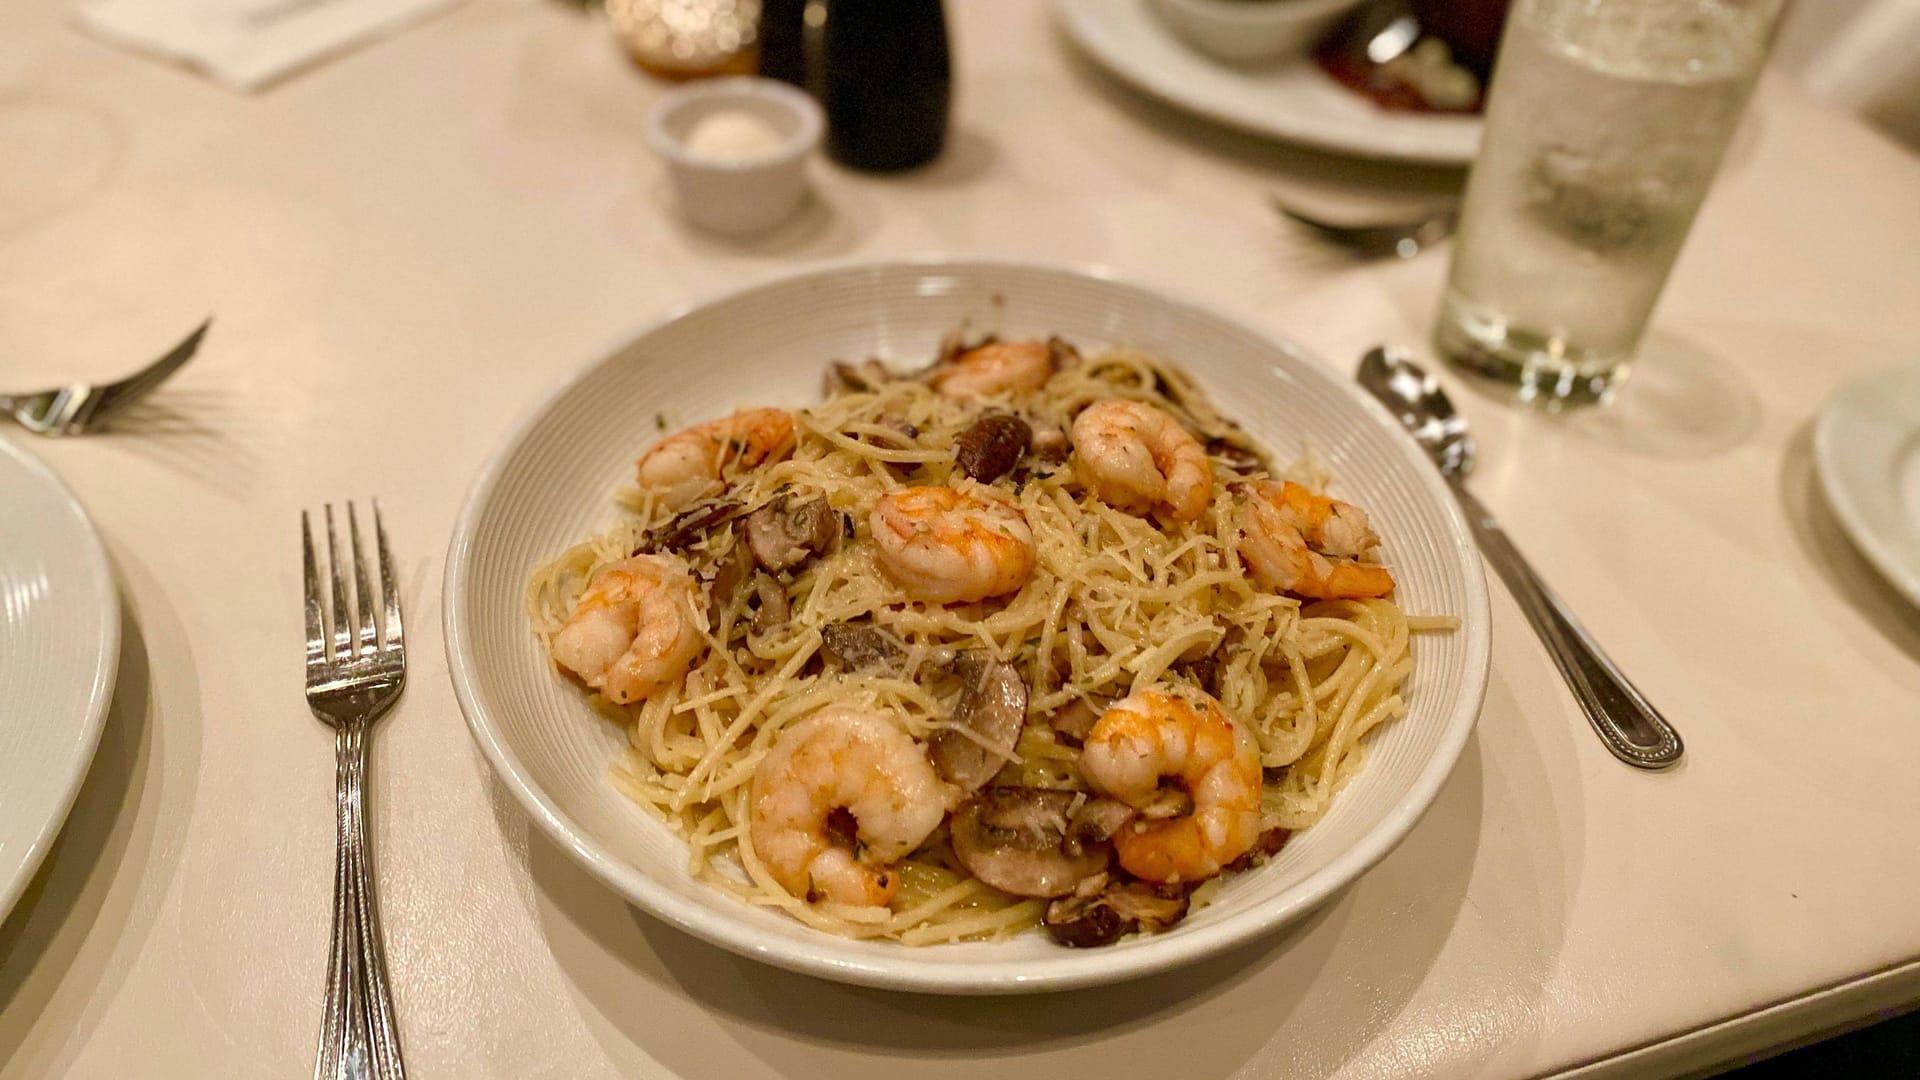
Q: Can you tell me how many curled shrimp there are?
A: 8